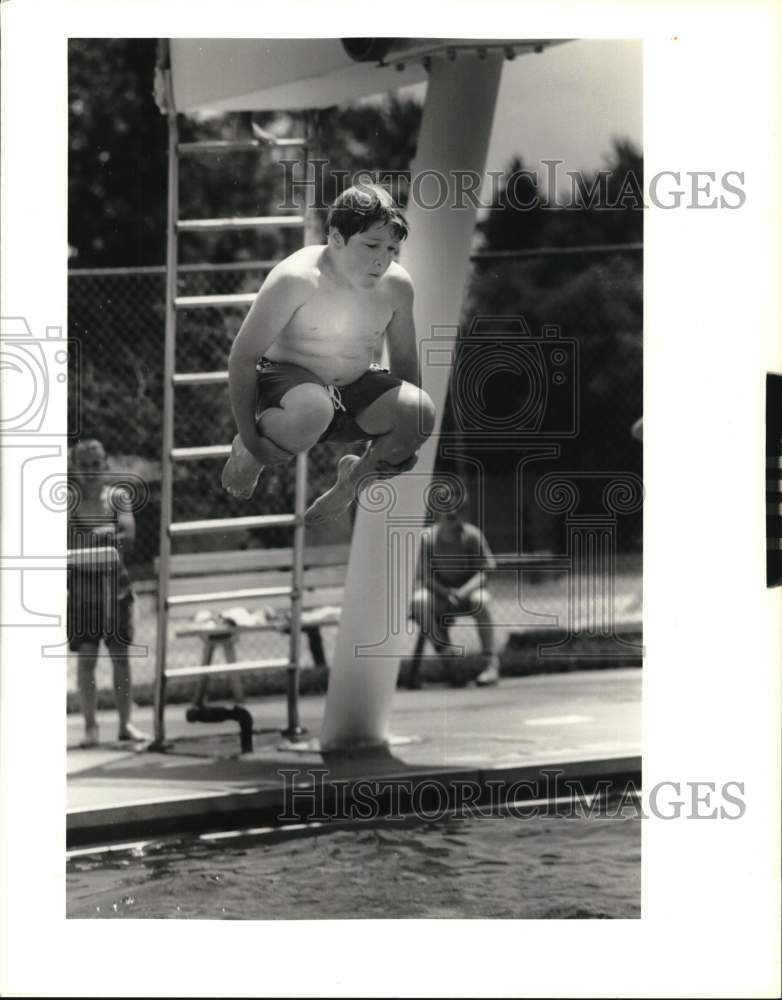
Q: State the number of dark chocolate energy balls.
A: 0